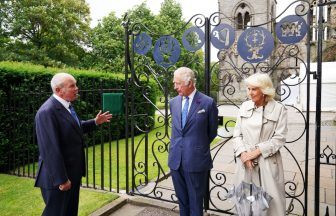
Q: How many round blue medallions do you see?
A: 6